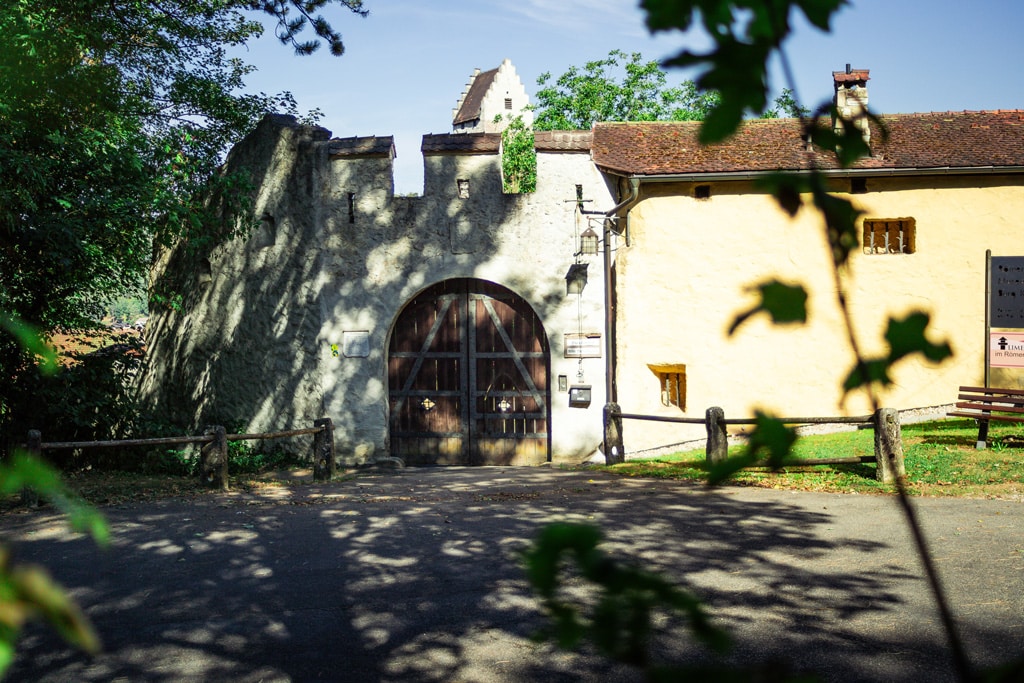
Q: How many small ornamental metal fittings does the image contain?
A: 2